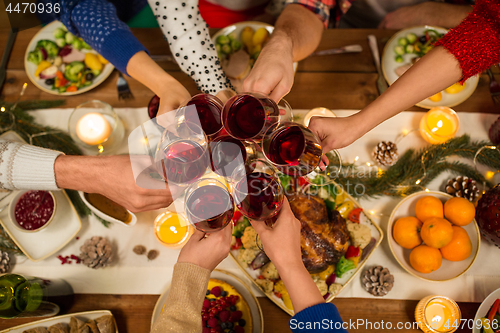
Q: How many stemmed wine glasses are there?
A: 7